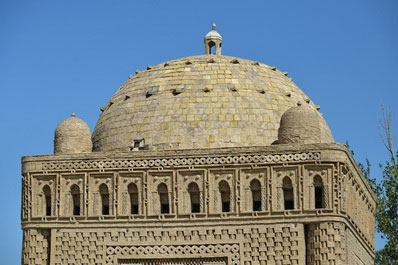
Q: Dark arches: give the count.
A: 10